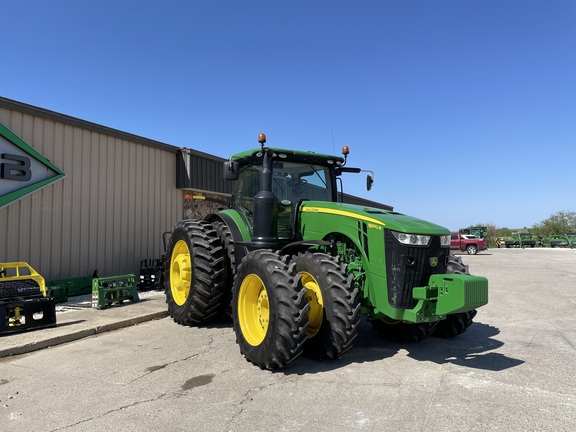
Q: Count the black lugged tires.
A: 6